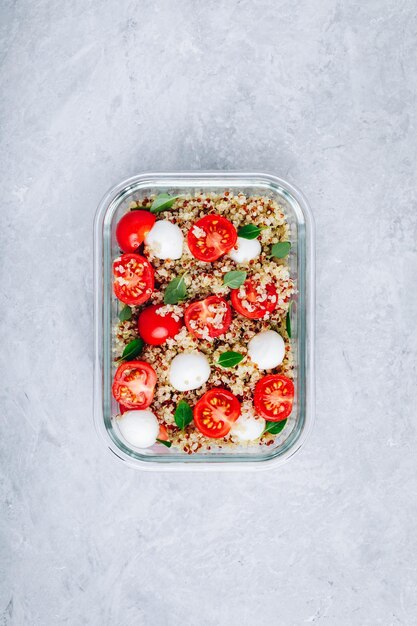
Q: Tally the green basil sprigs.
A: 12